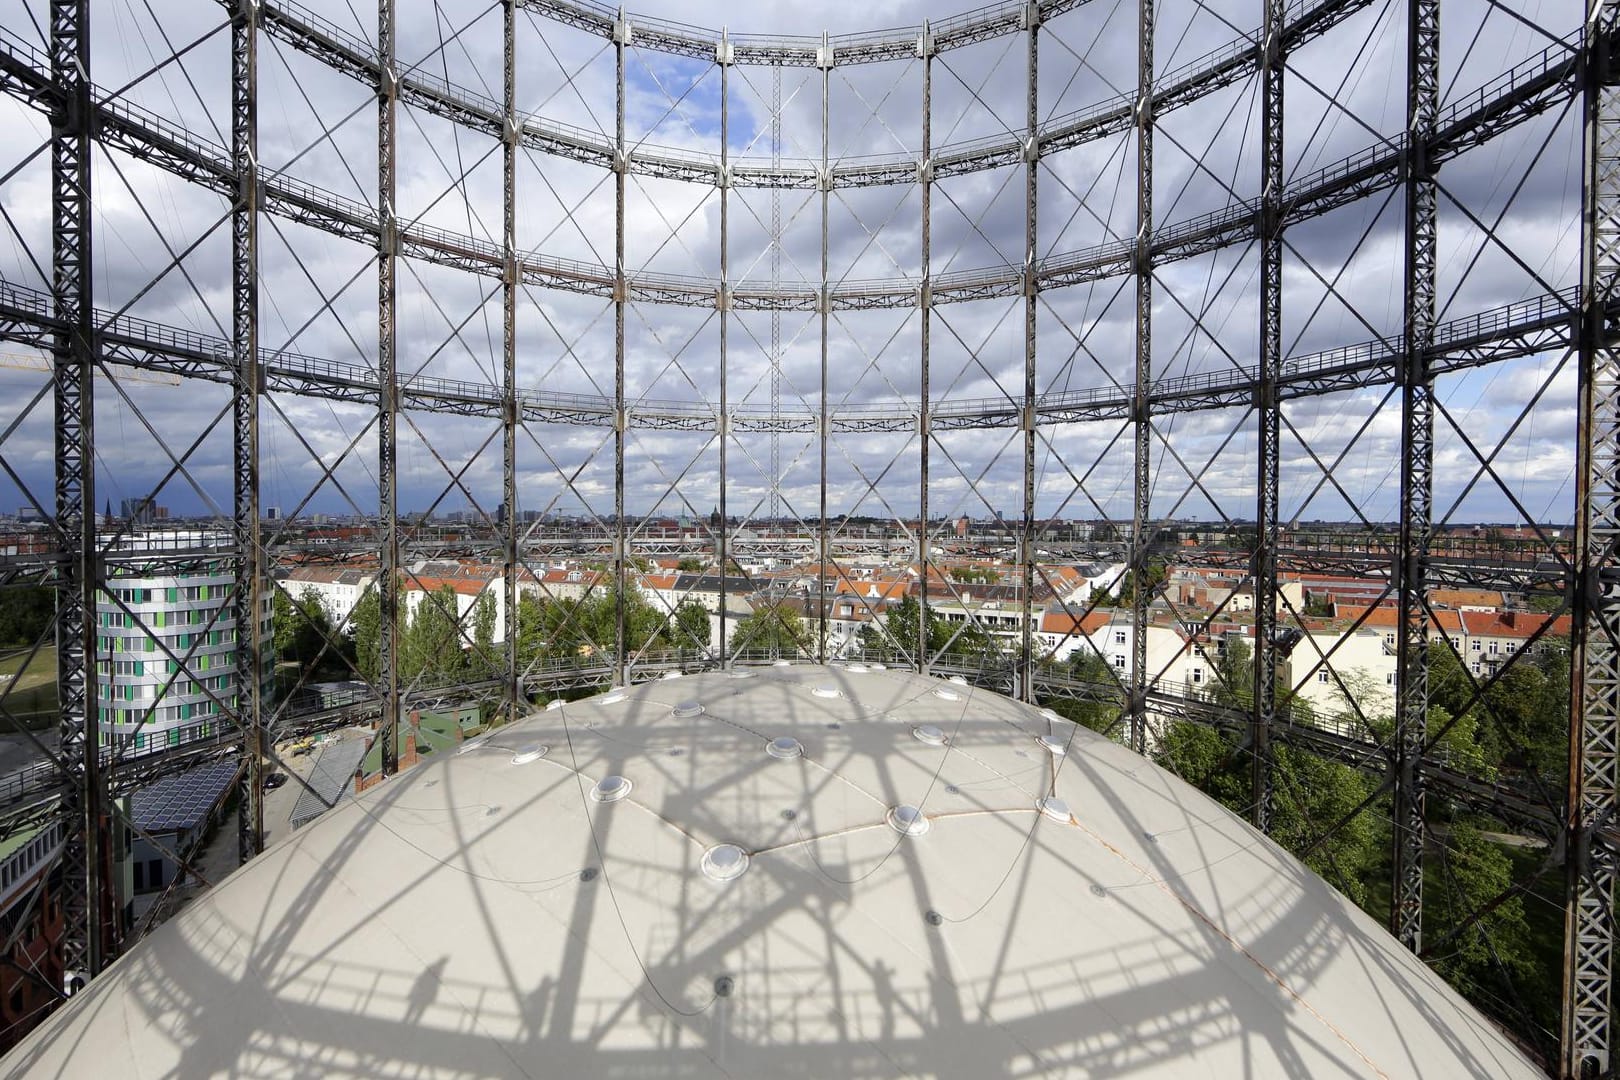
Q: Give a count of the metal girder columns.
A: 13